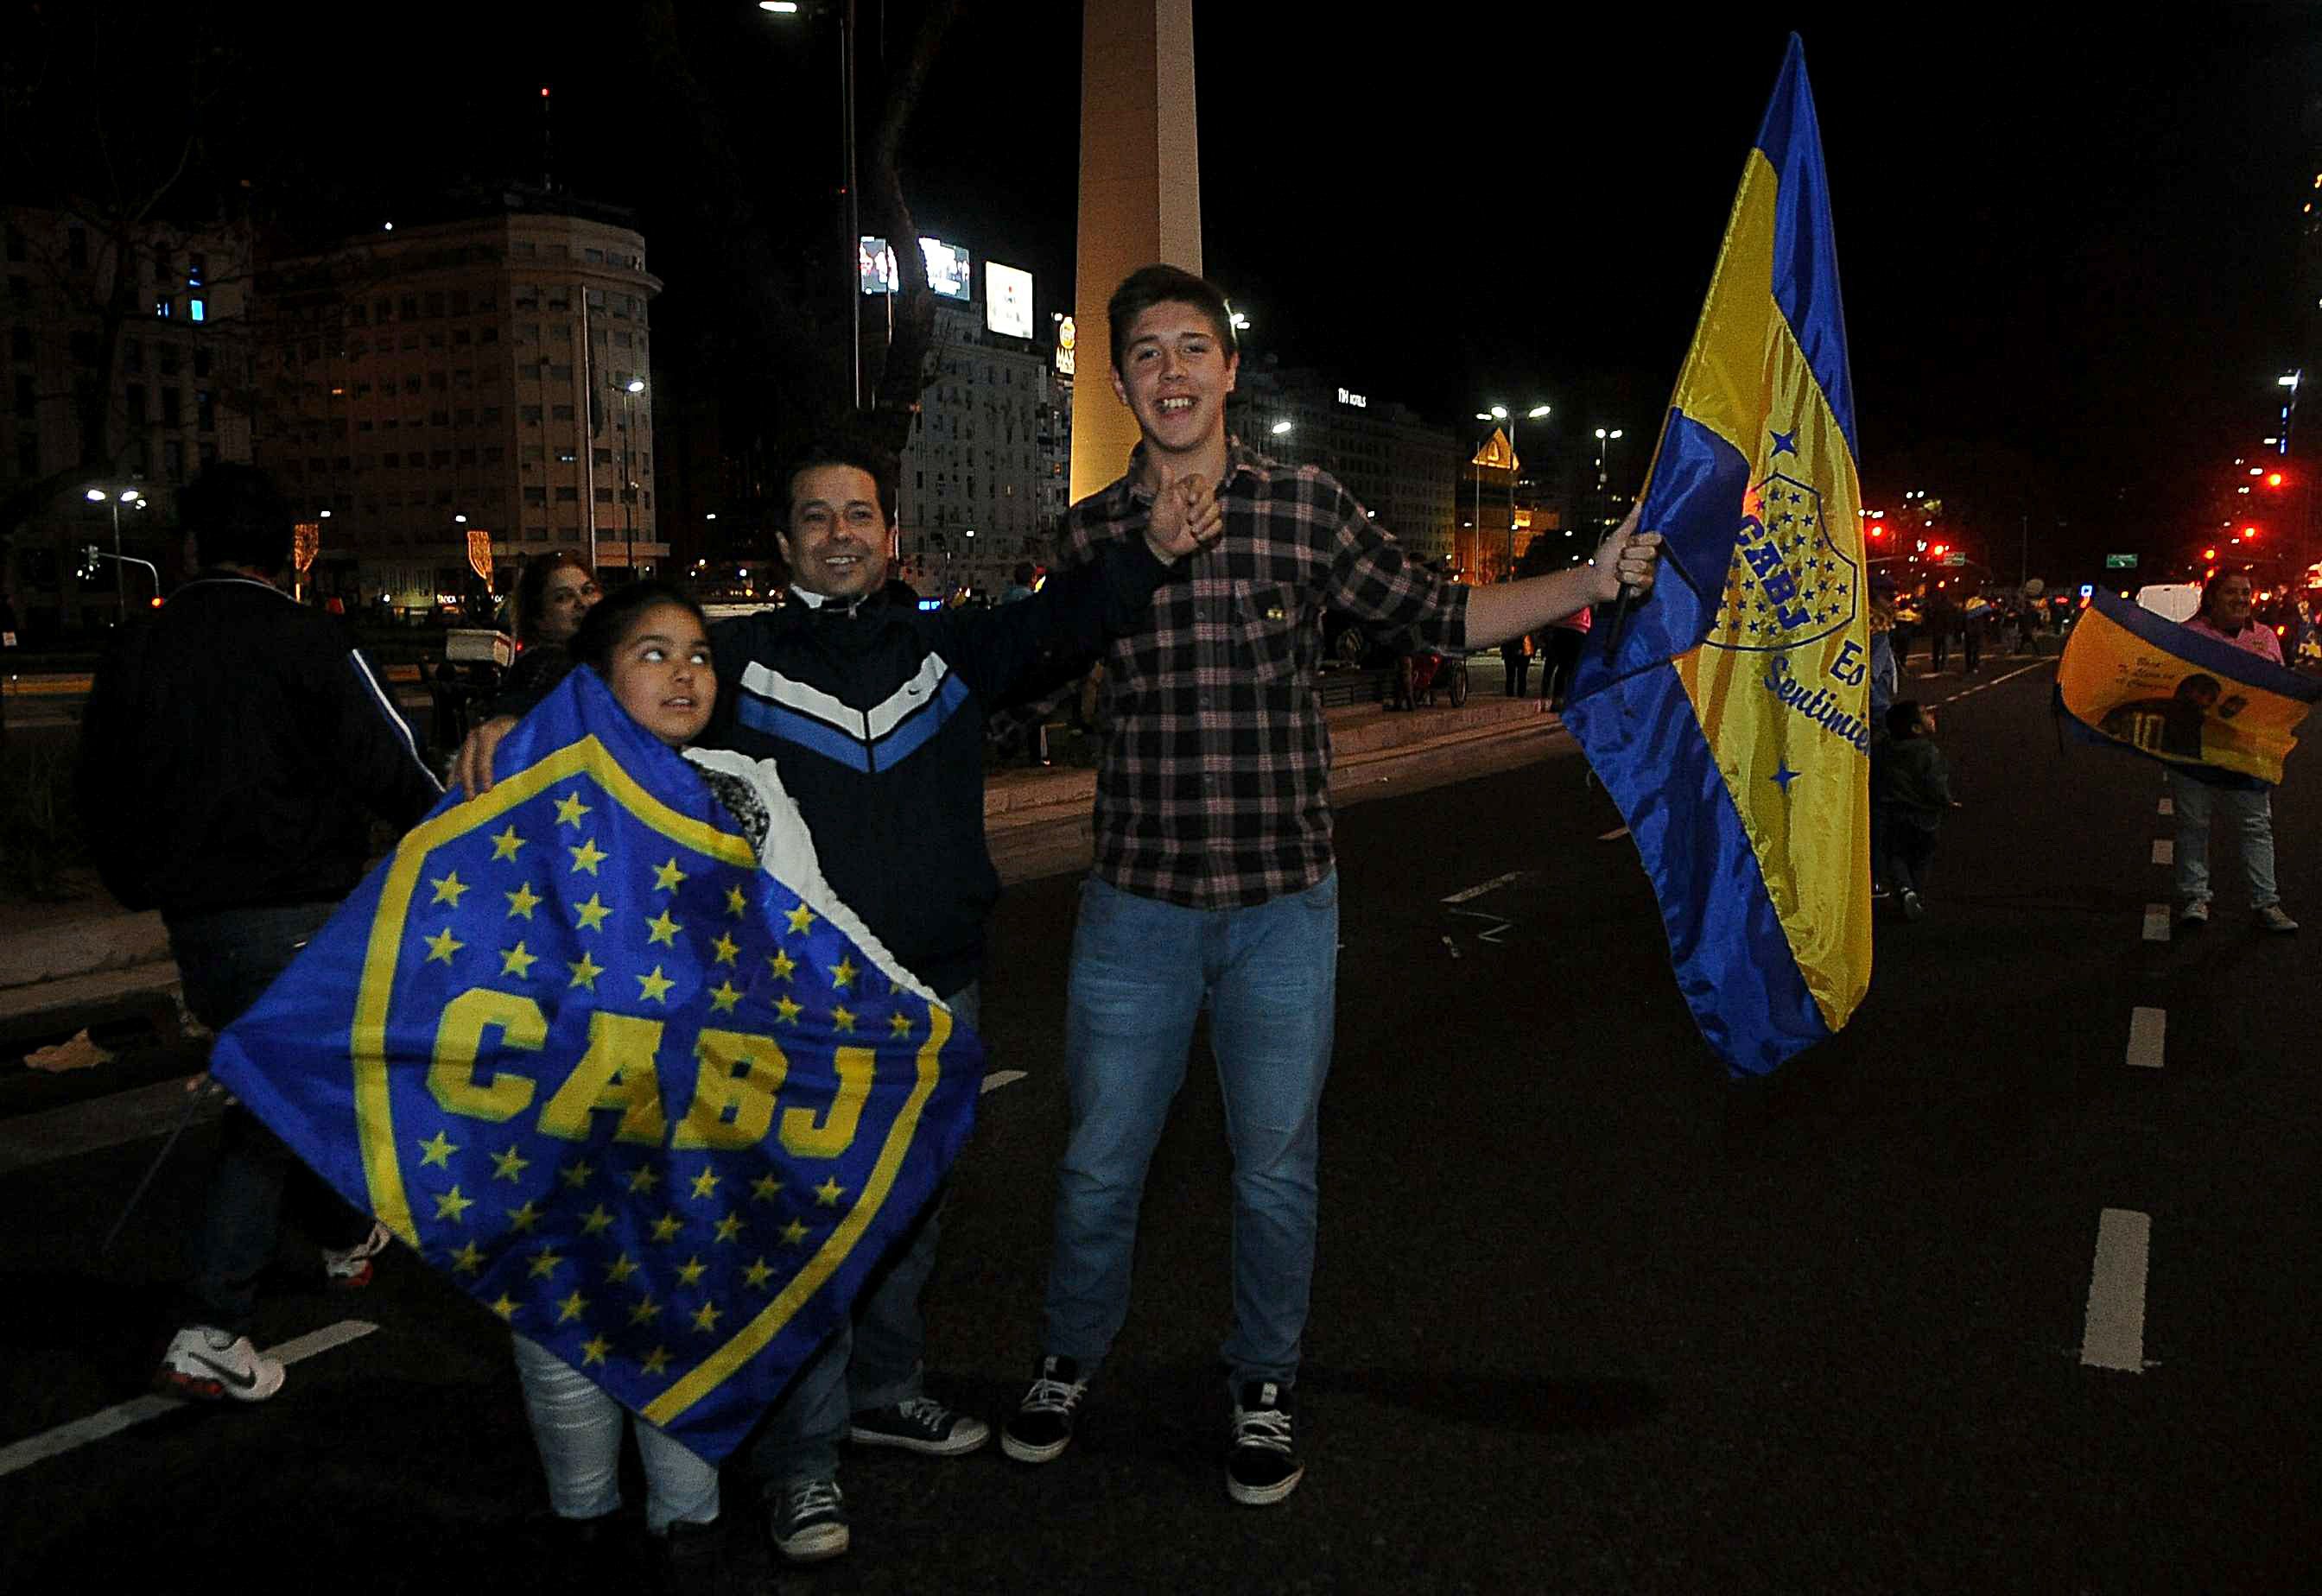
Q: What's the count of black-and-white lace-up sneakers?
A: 4